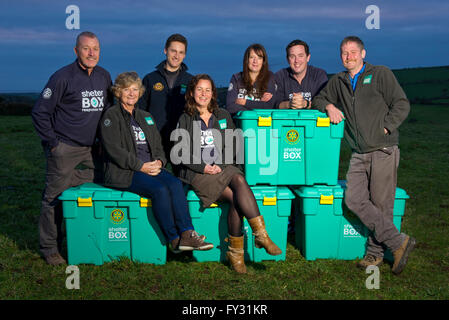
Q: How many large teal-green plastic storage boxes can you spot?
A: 4